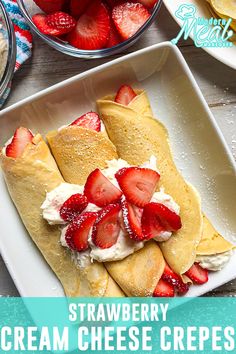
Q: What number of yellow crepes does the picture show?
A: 3